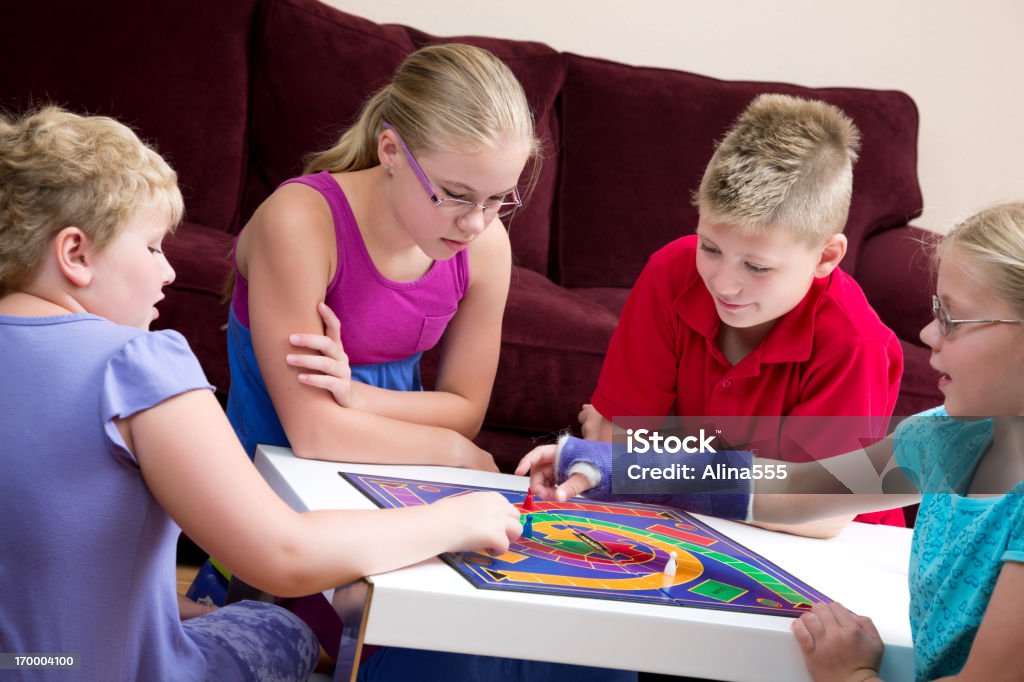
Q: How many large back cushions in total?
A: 3